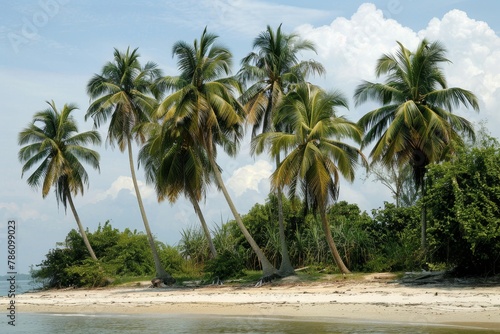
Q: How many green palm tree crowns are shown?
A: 7